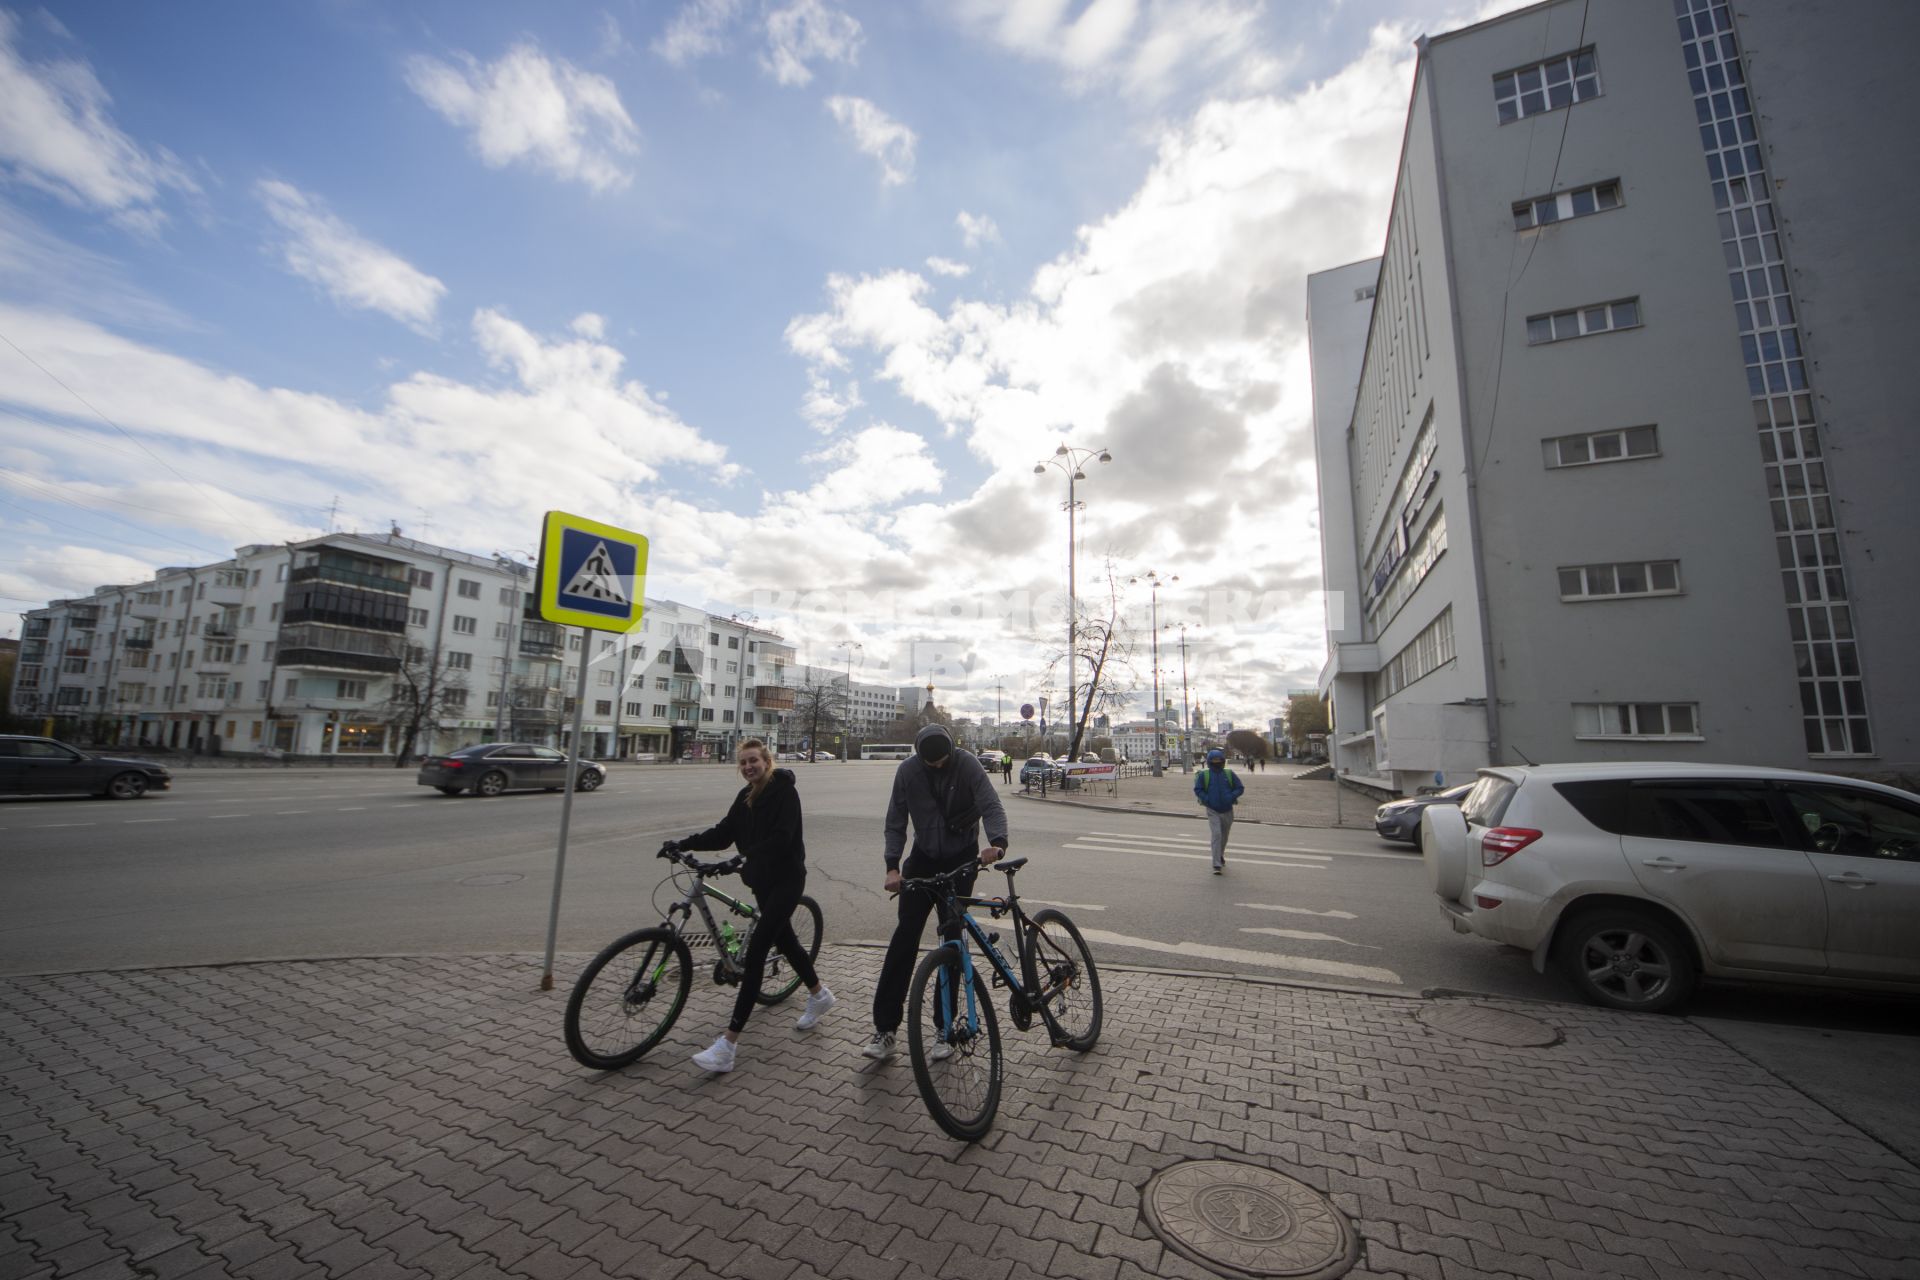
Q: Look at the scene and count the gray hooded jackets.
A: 1